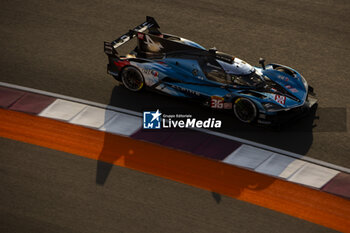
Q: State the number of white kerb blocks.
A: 6